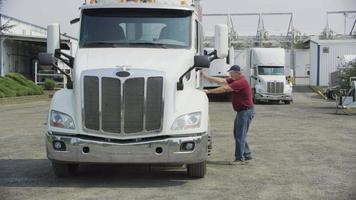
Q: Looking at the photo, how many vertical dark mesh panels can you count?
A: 4